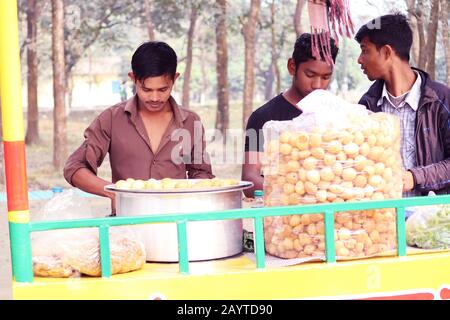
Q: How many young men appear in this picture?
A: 3